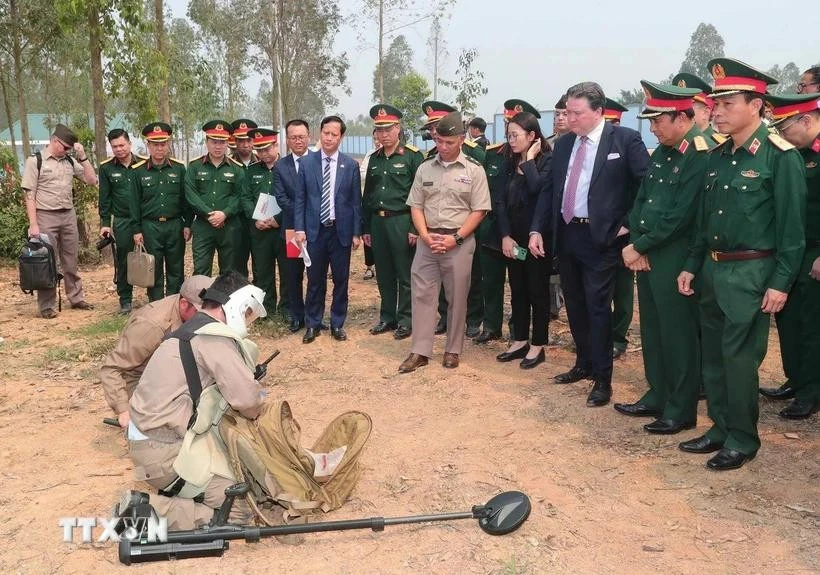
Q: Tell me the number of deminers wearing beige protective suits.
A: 2